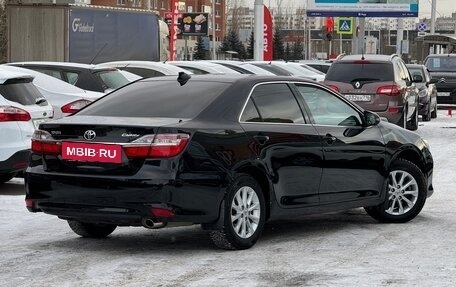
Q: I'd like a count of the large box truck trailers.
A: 1